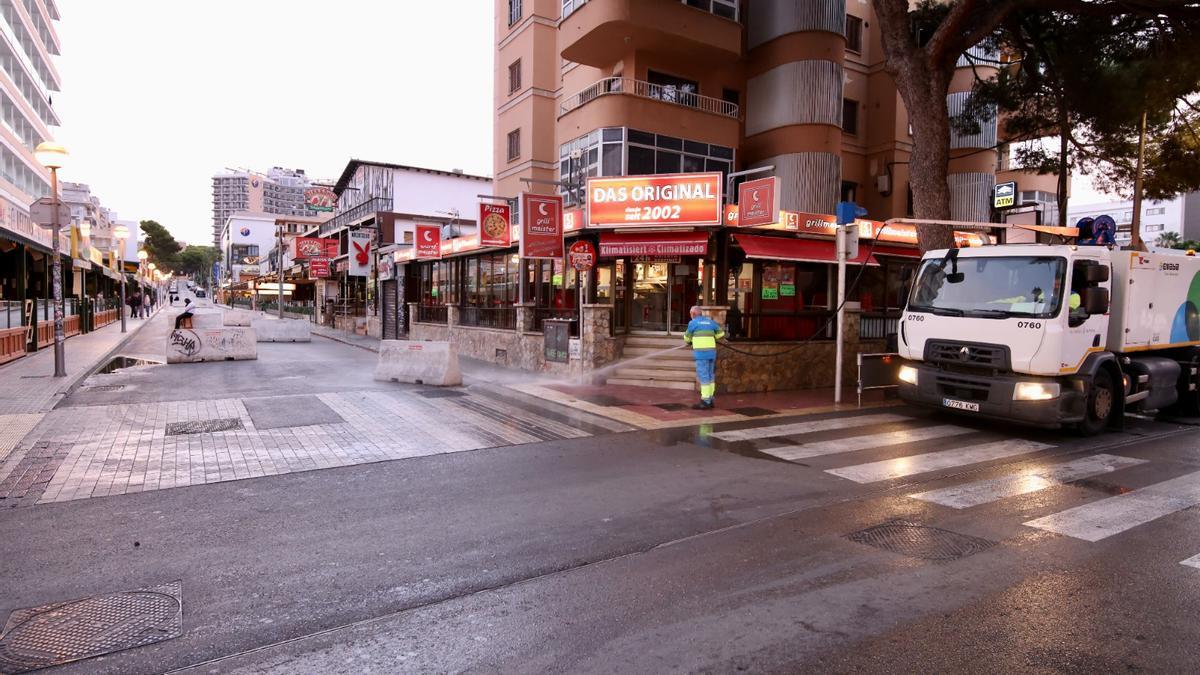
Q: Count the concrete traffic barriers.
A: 5